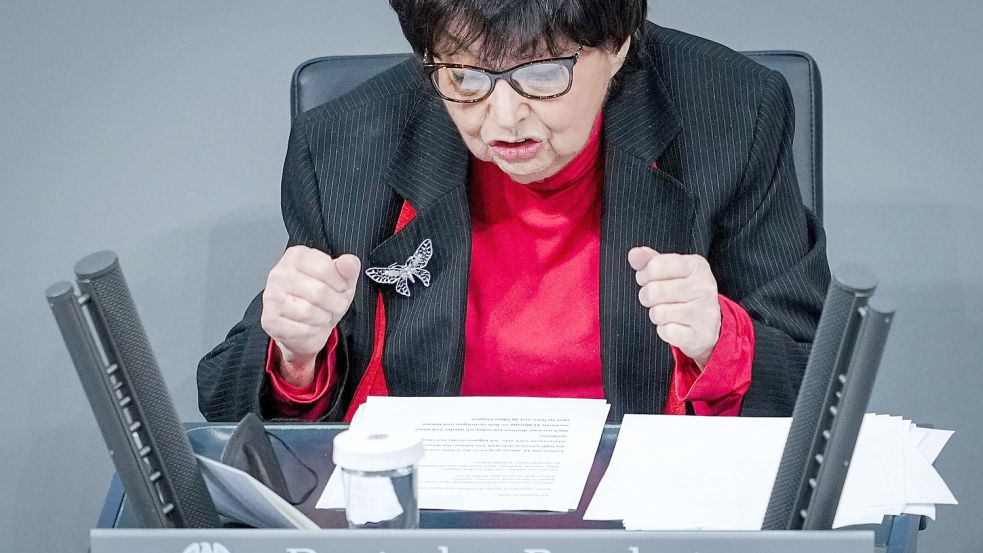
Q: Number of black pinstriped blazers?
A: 1